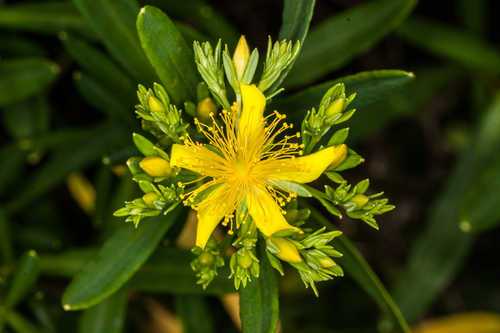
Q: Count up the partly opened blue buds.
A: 0